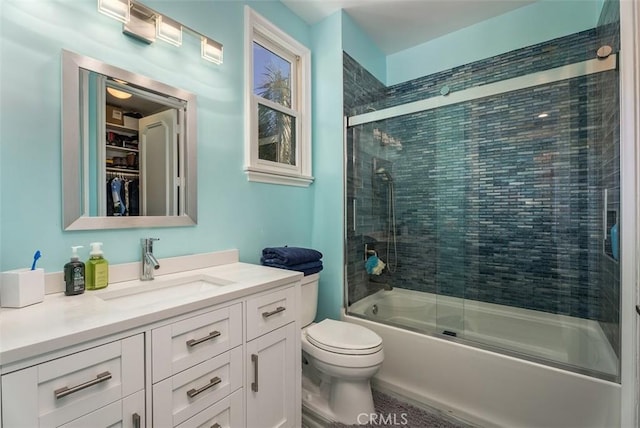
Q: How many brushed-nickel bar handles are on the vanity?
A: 7